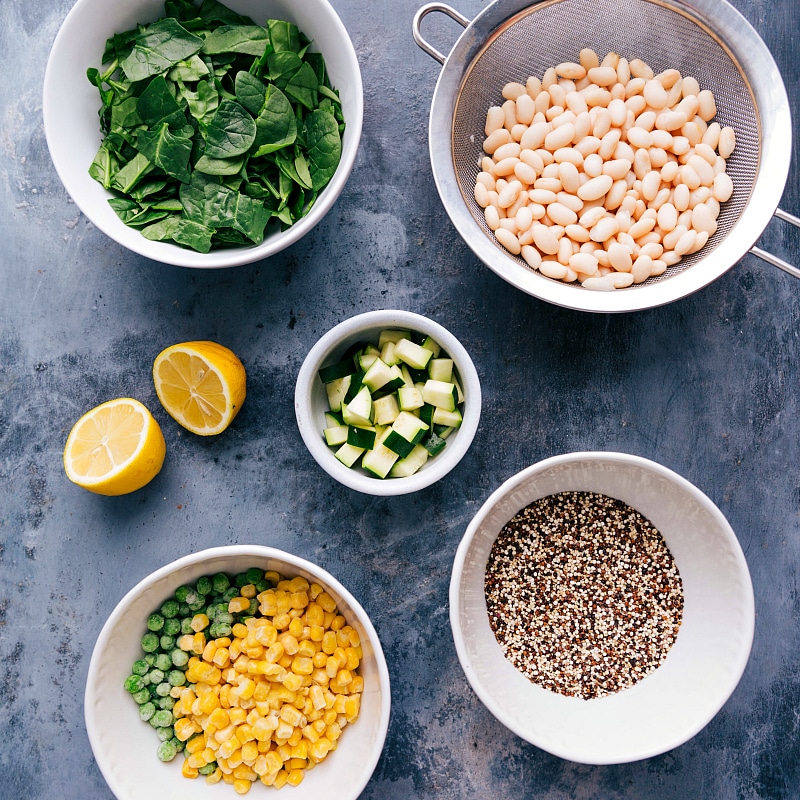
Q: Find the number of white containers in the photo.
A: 4